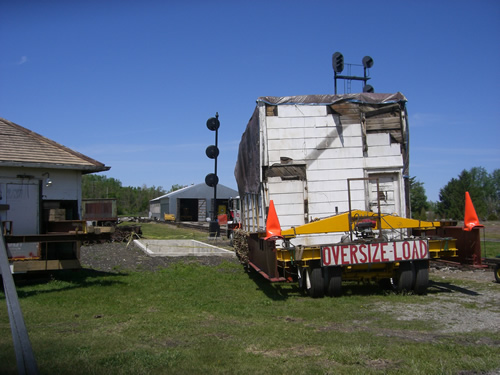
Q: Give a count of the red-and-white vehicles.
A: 1